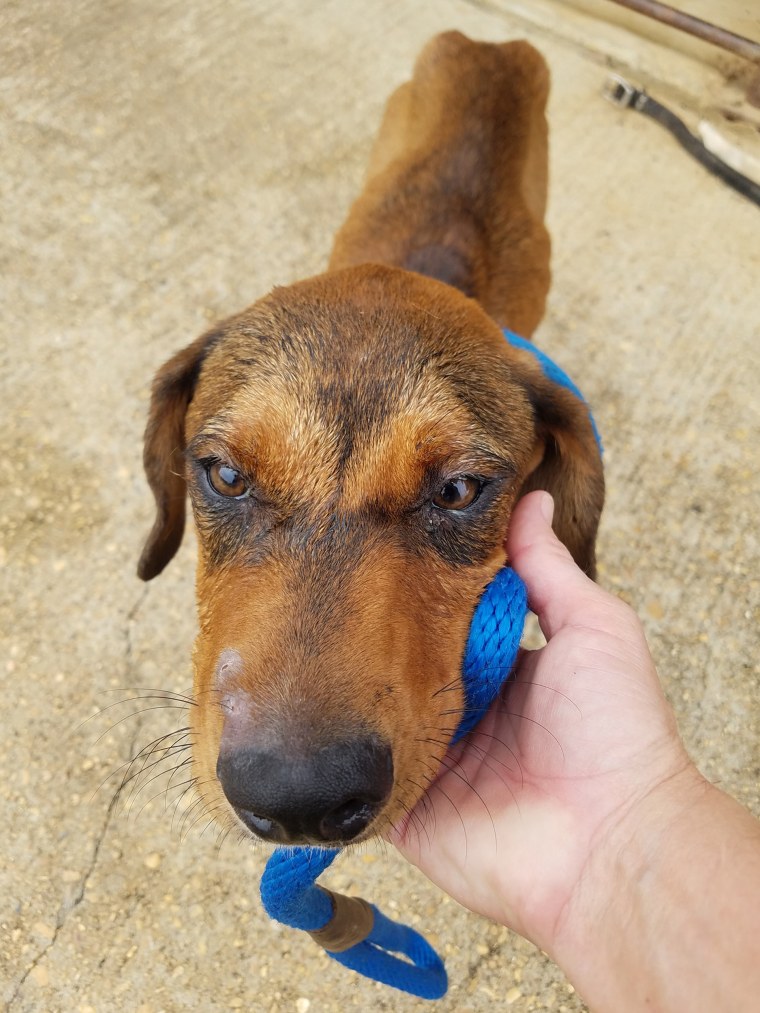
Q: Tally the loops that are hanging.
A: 1